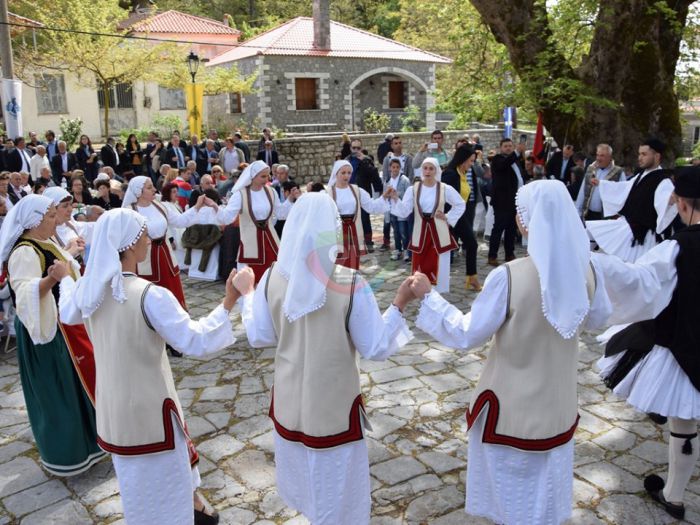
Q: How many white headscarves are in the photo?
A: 9